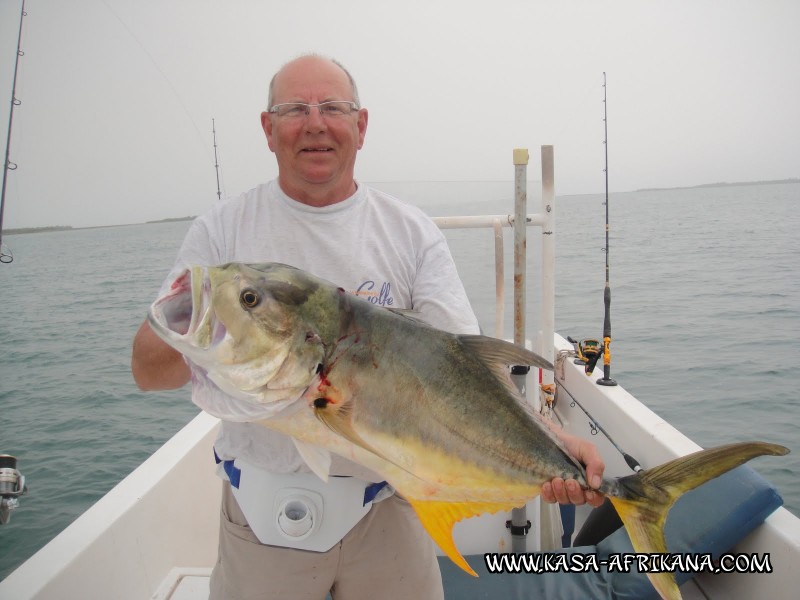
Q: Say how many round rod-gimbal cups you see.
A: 1